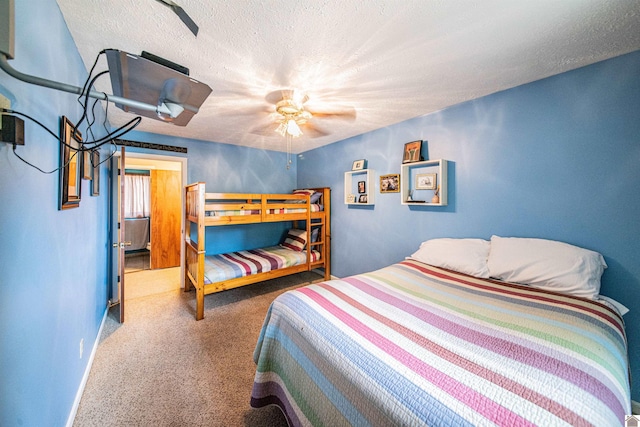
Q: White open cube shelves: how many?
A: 2